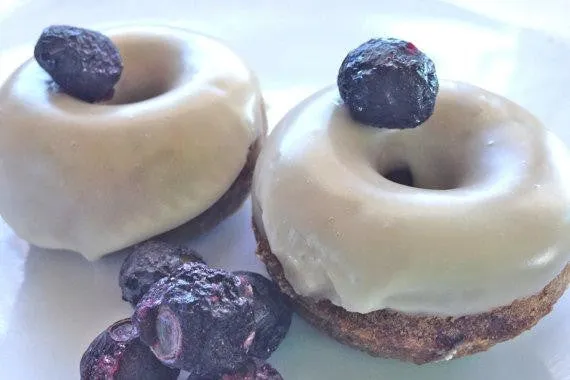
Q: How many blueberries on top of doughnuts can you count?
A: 2